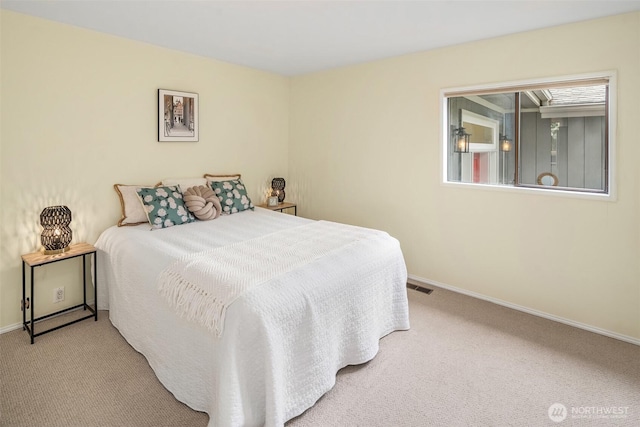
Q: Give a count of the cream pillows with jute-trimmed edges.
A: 2